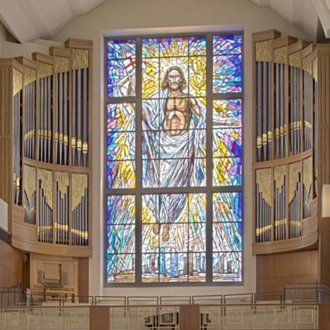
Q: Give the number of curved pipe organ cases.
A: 2